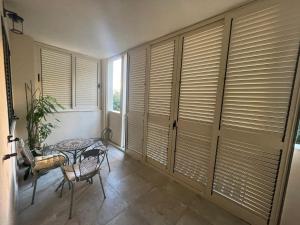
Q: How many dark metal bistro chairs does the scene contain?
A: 3